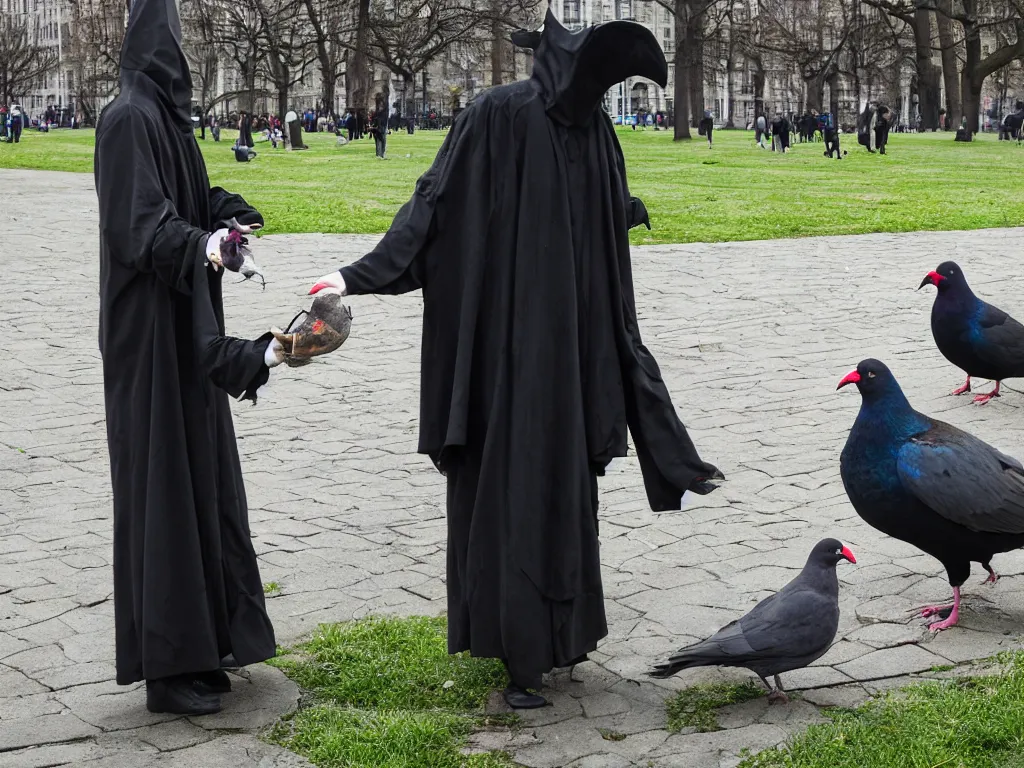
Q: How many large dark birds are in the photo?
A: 3